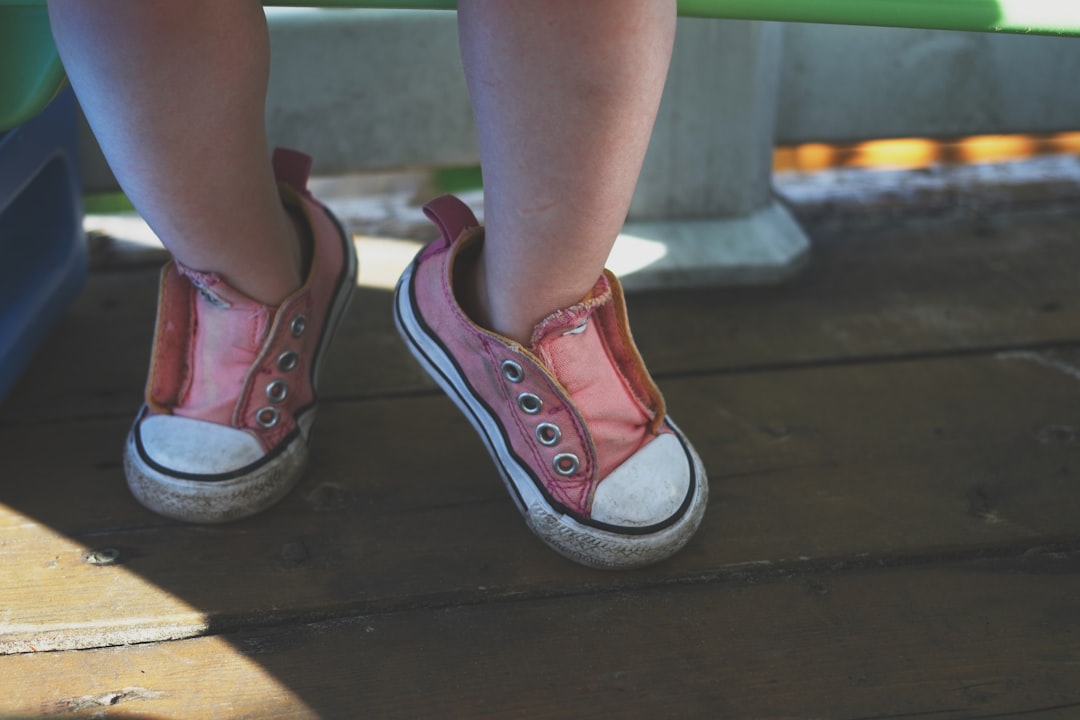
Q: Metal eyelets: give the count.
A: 8